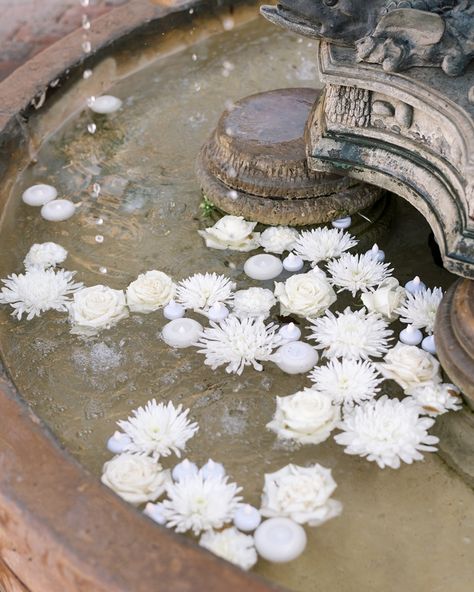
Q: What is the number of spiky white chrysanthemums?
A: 11